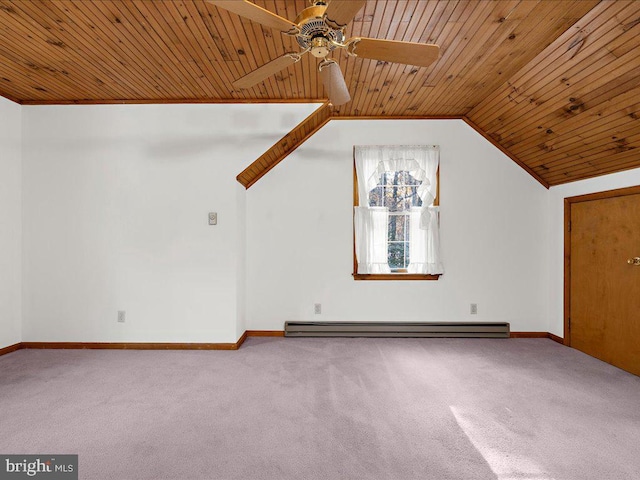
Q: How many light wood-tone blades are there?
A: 5